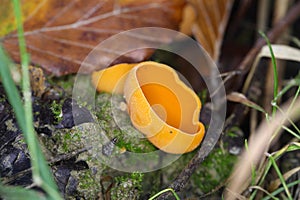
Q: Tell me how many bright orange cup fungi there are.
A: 2